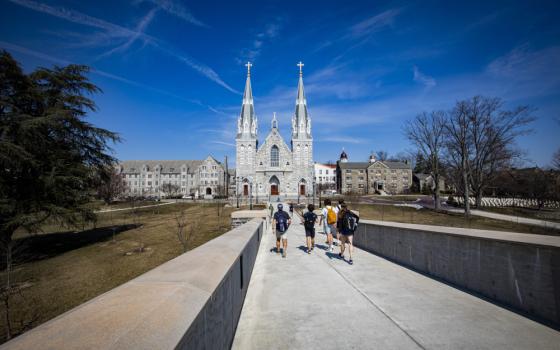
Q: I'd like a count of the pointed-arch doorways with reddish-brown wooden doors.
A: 3